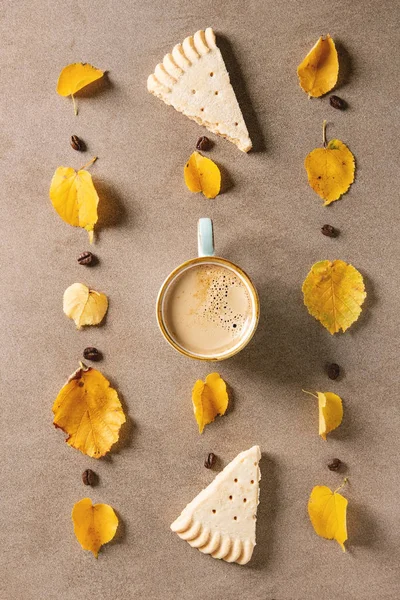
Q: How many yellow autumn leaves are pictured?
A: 12